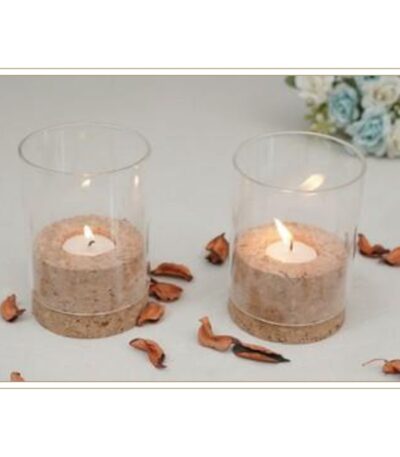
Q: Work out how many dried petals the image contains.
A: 12